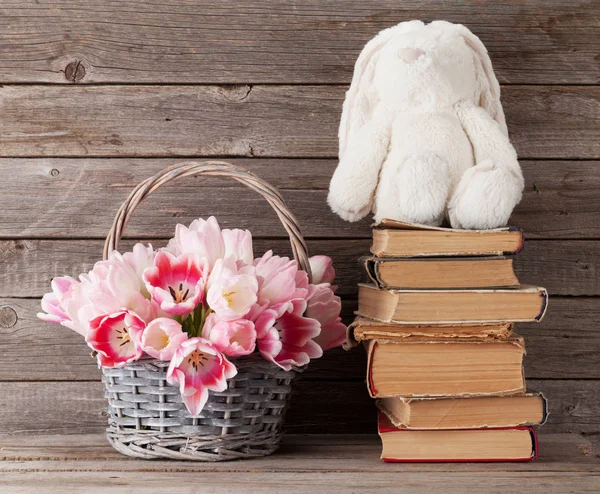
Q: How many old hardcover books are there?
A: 7